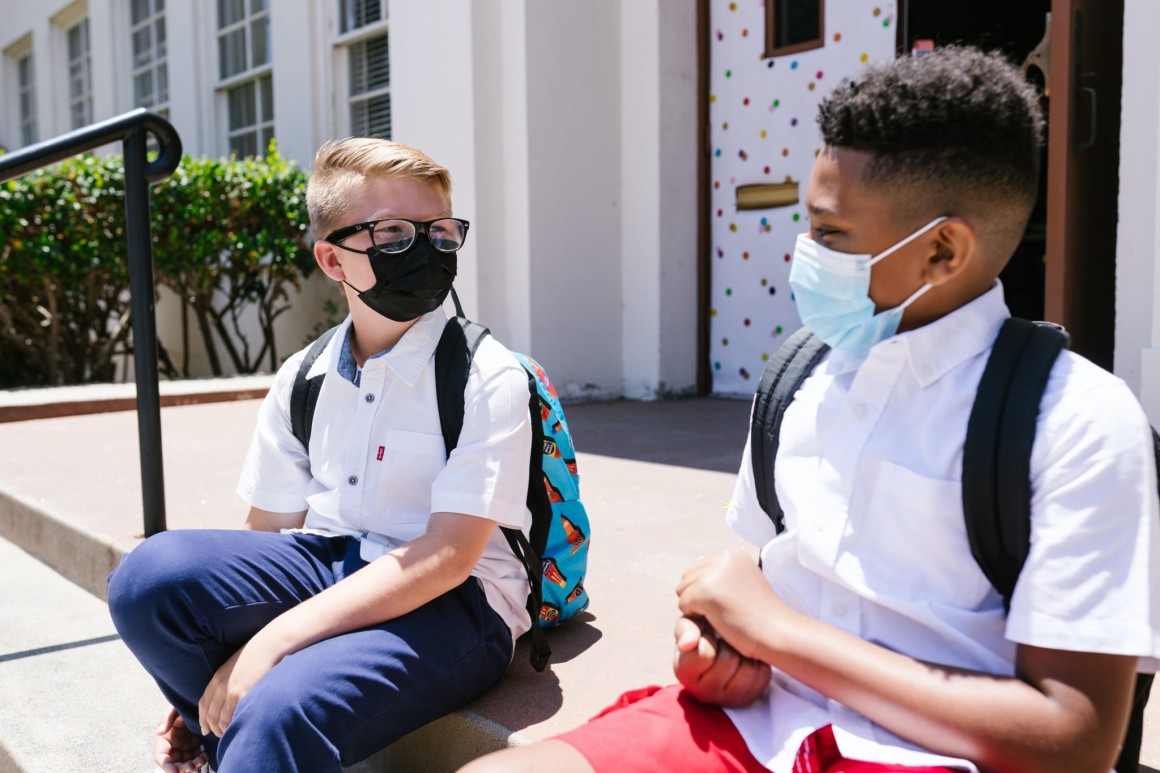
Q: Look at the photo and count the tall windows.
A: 5